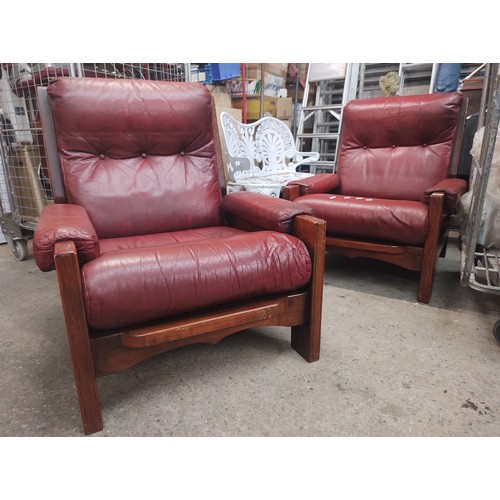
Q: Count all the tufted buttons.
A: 6